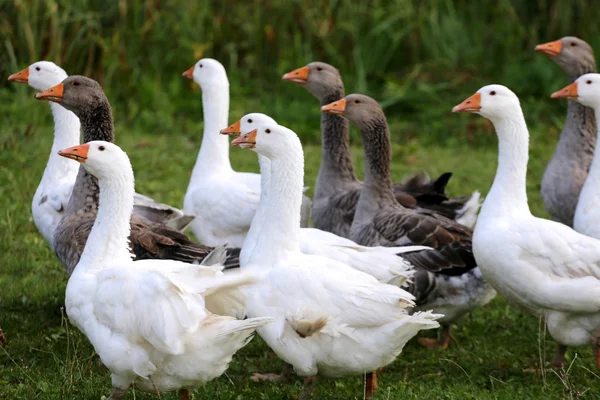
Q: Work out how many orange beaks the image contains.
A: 11